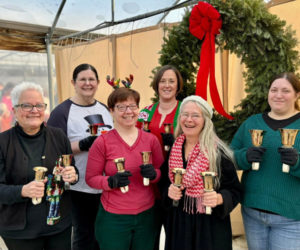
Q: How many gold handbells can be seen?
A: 11